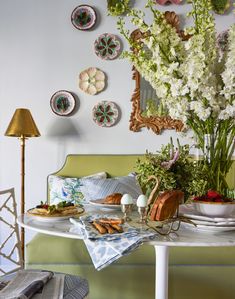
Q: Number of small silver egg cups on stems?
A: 2